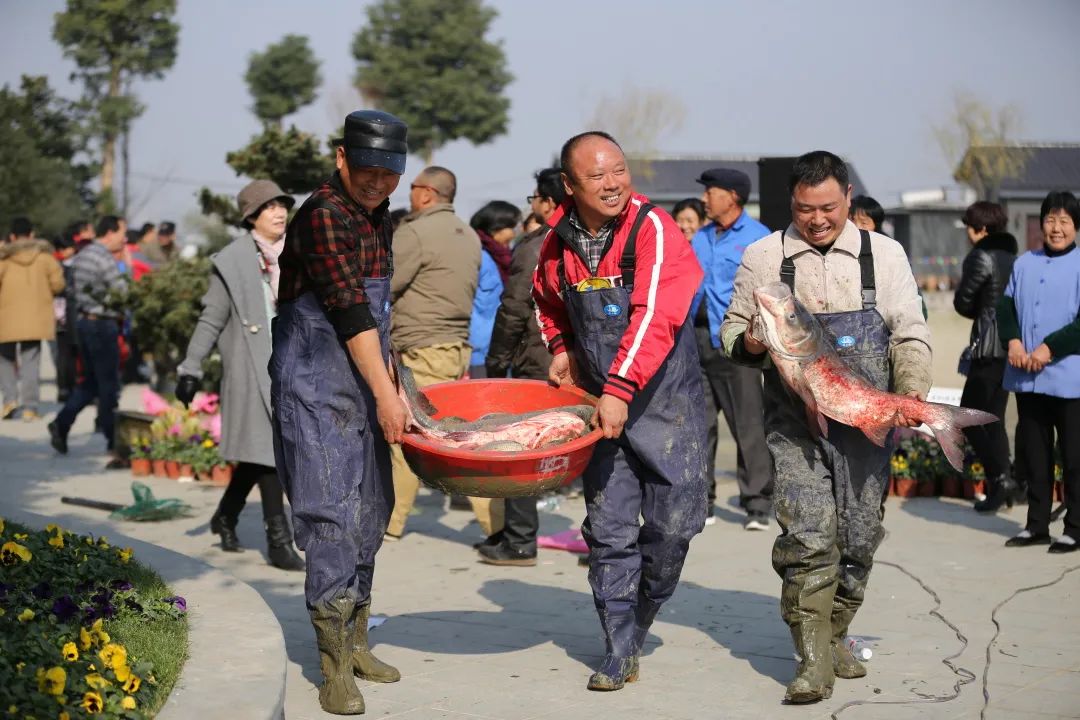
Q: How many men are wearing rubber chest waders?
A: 3